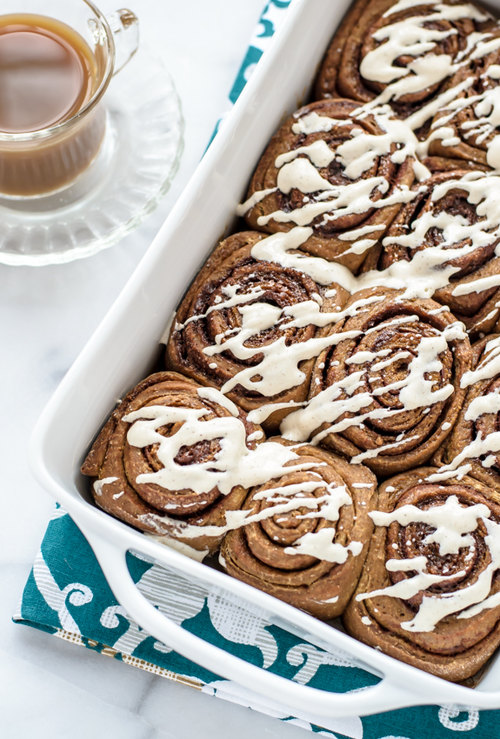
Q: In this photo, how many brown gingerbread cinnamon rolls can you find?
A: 10